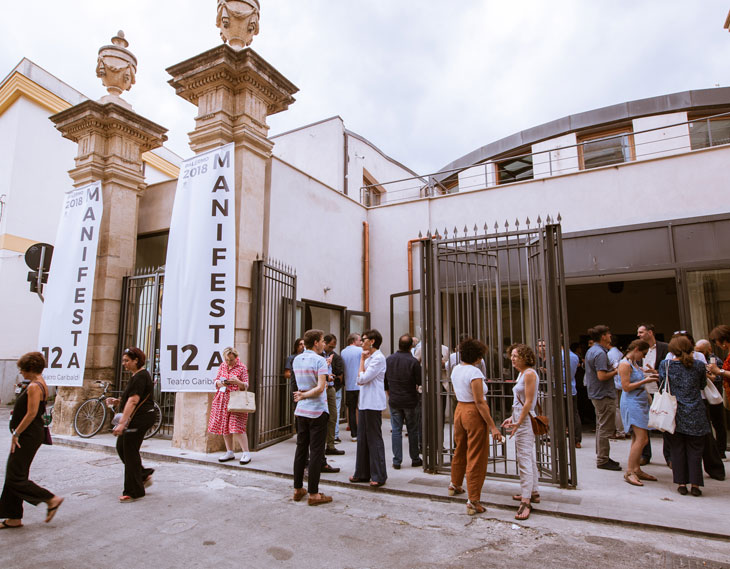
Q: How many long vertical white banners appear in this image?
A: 2